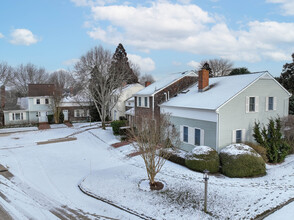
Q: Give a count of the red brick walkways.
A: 4